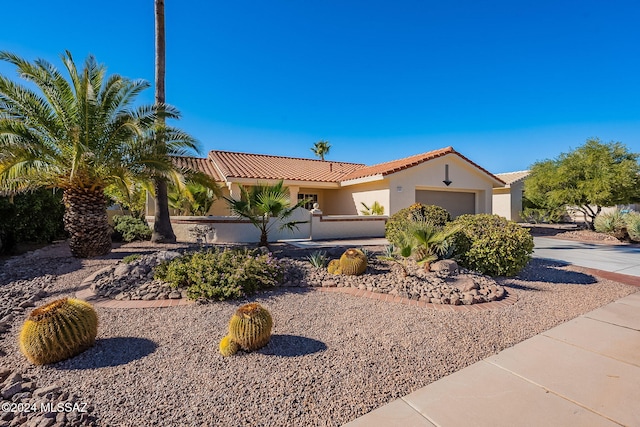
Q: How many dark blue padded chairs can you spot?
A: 0